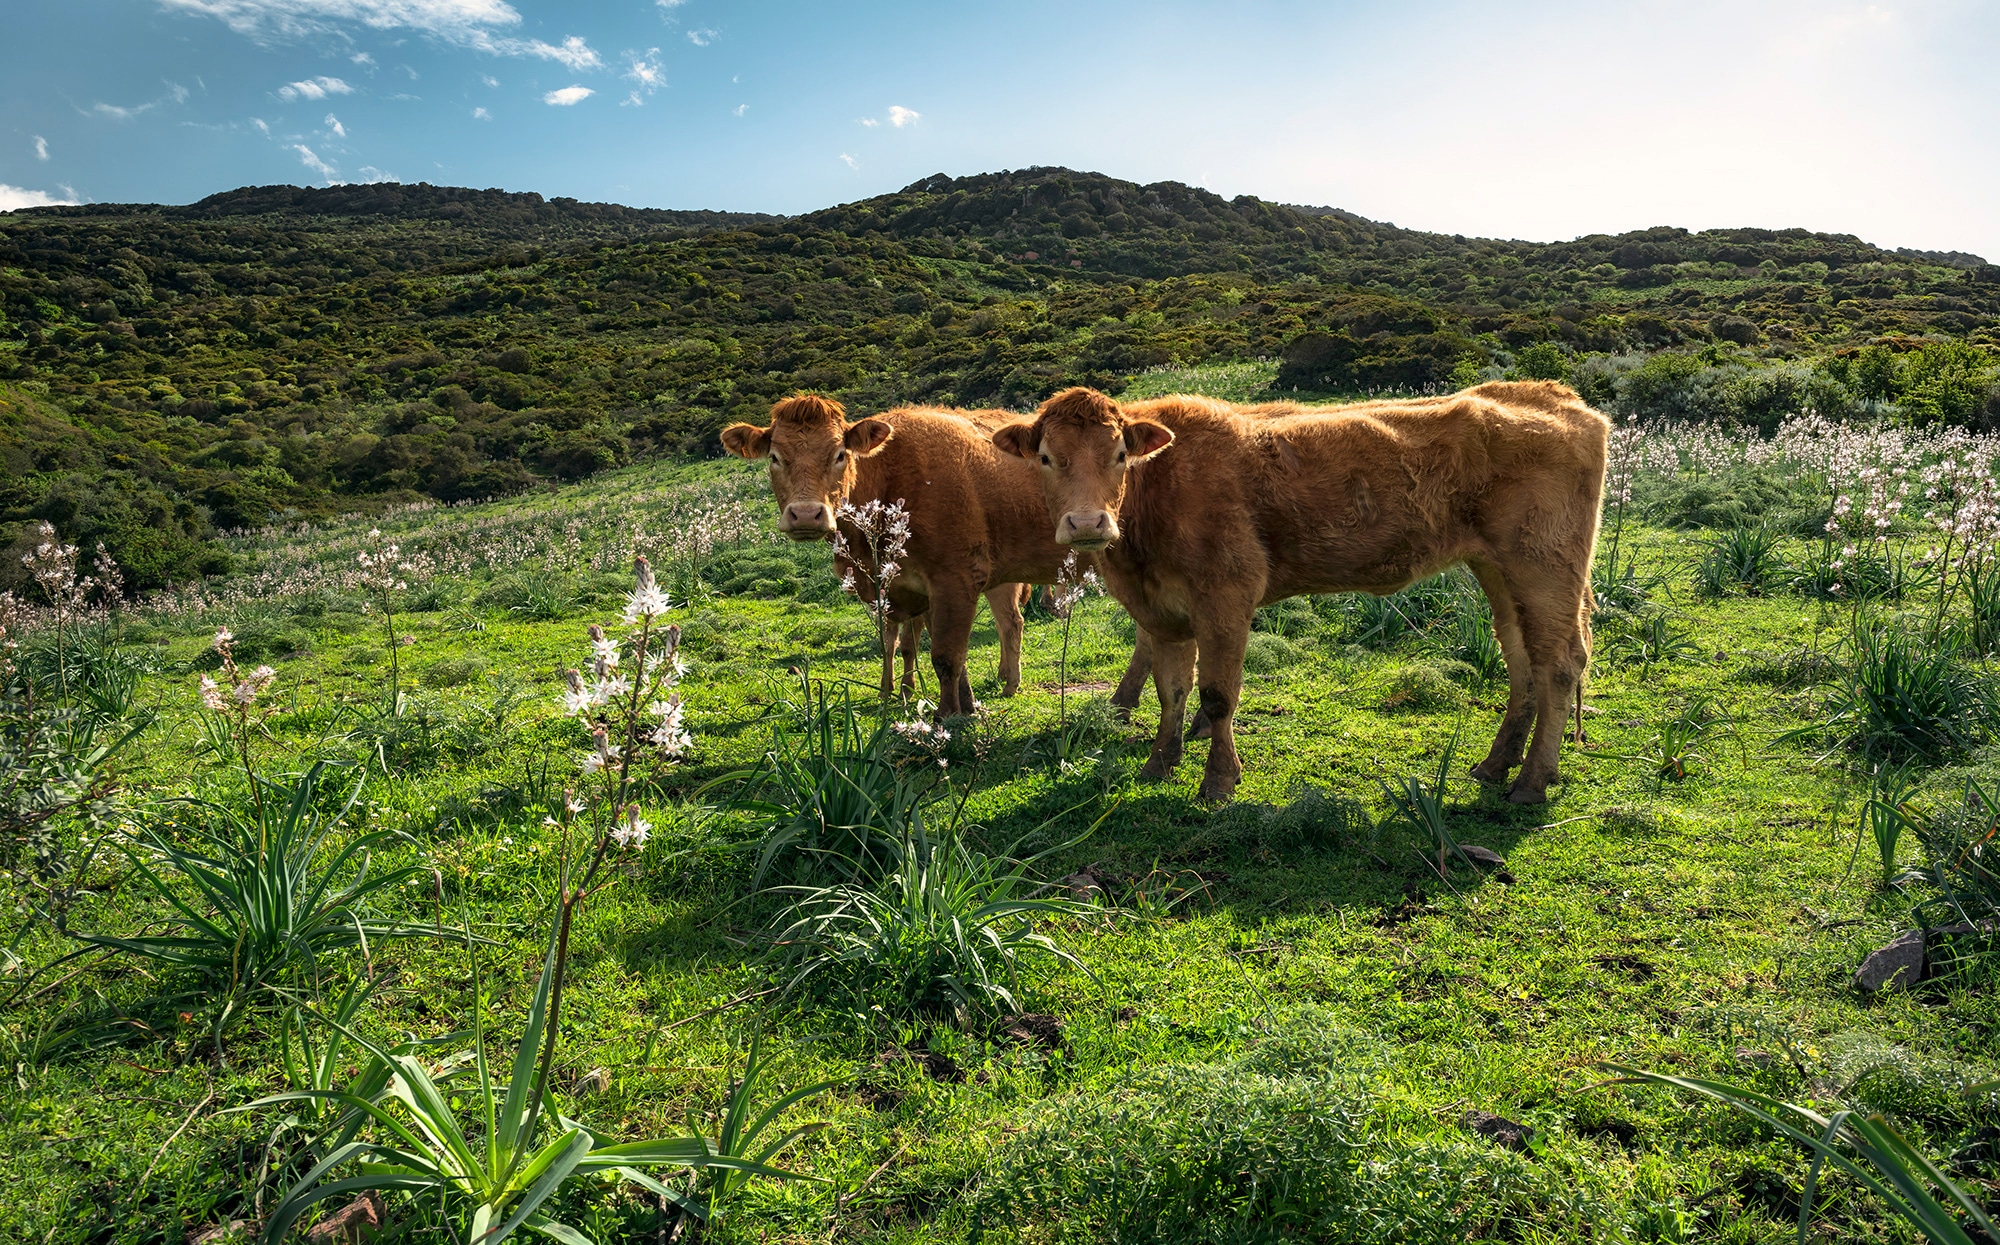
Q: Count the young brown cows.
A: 2